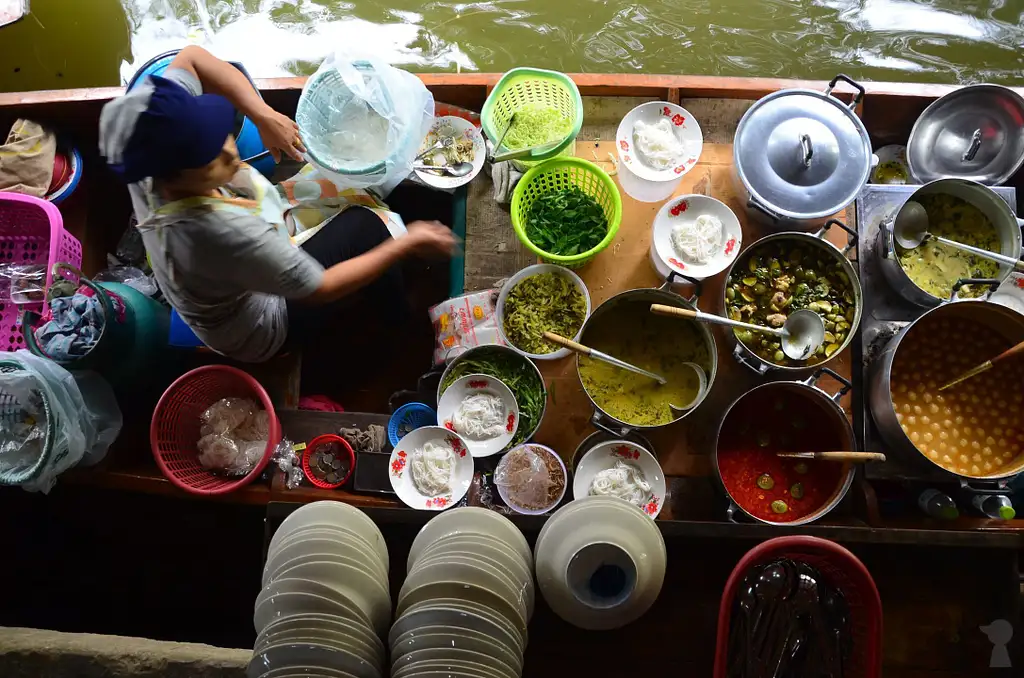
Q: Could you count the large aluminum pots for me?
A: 6